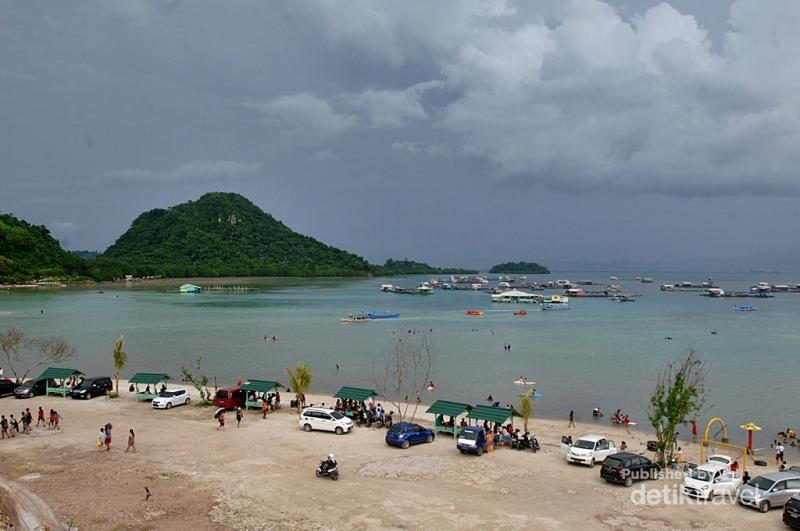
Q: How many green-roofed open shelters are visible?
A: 6